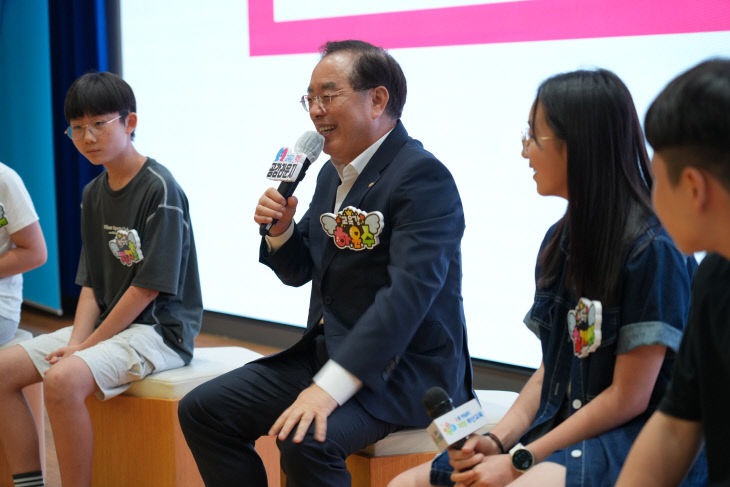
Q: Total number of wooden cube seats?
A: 3